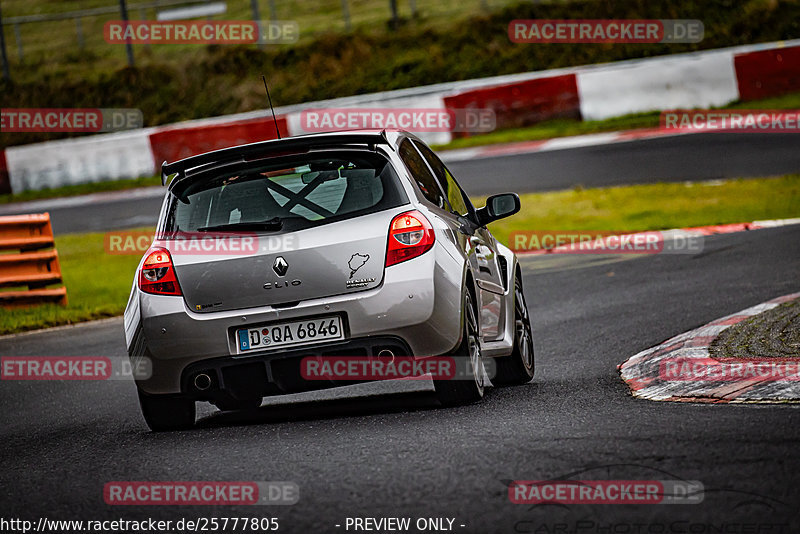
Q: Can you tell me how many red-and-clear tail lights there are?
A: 2